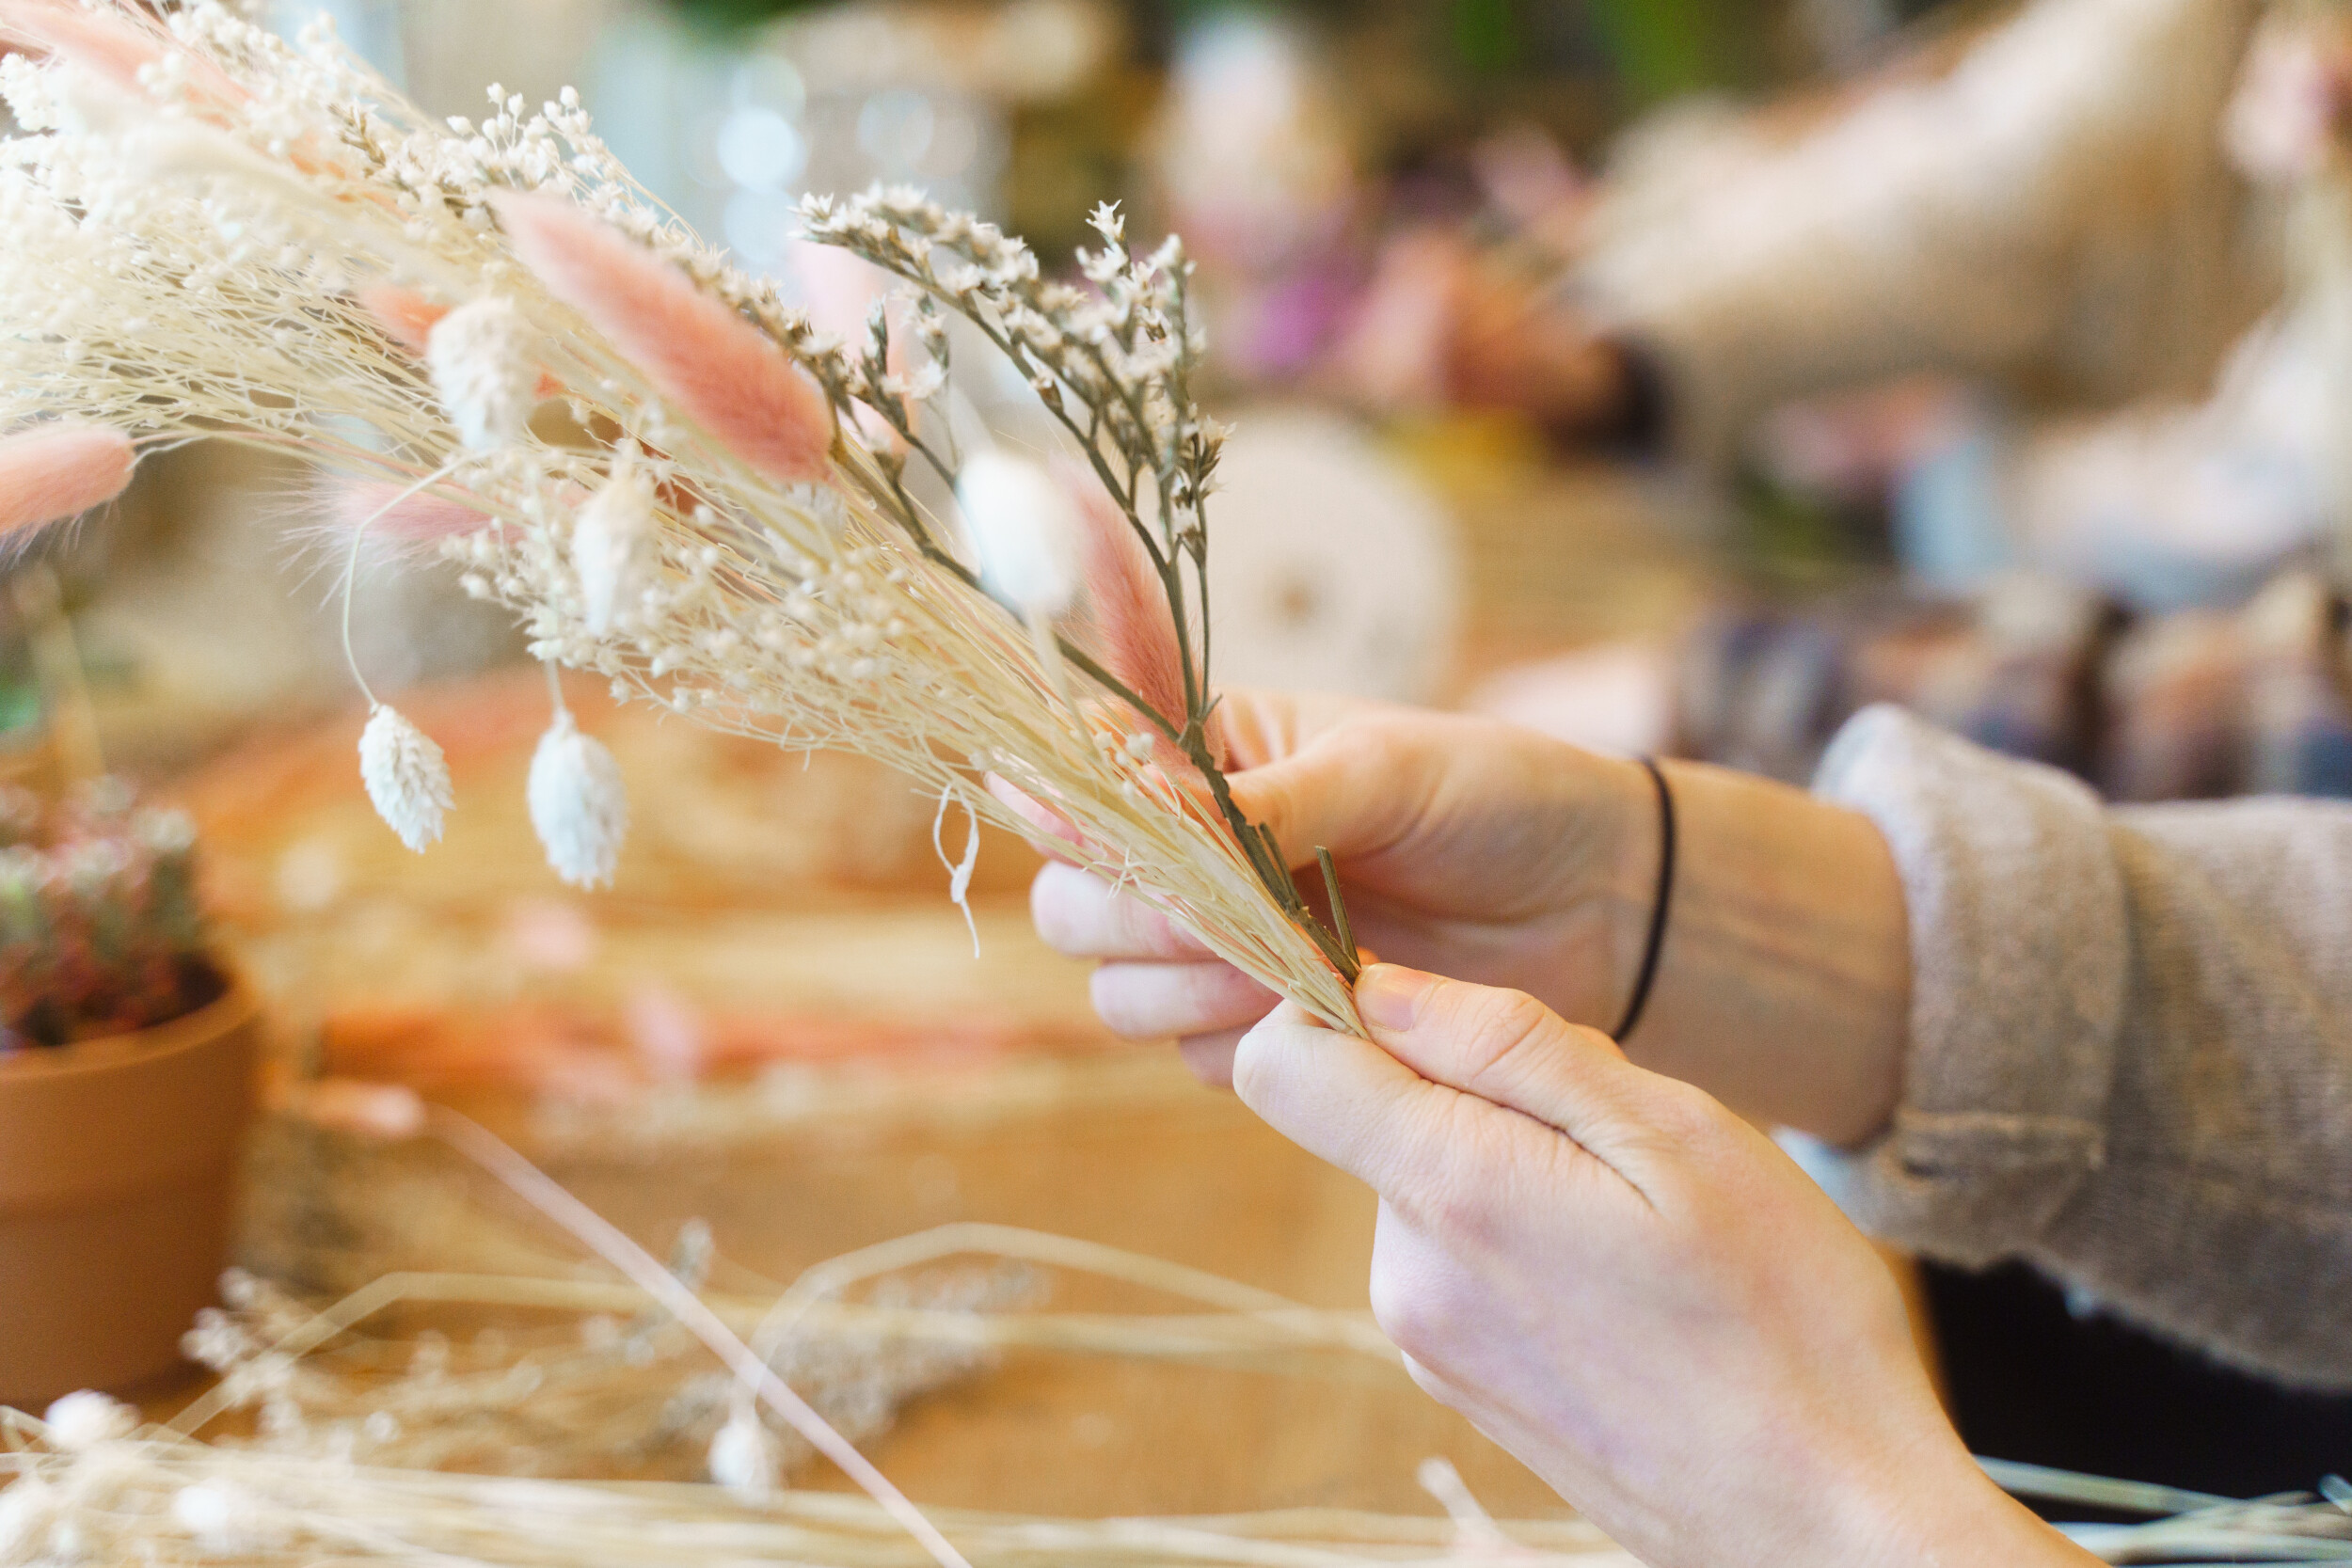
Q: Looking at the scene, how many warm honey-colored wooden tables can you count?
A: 1